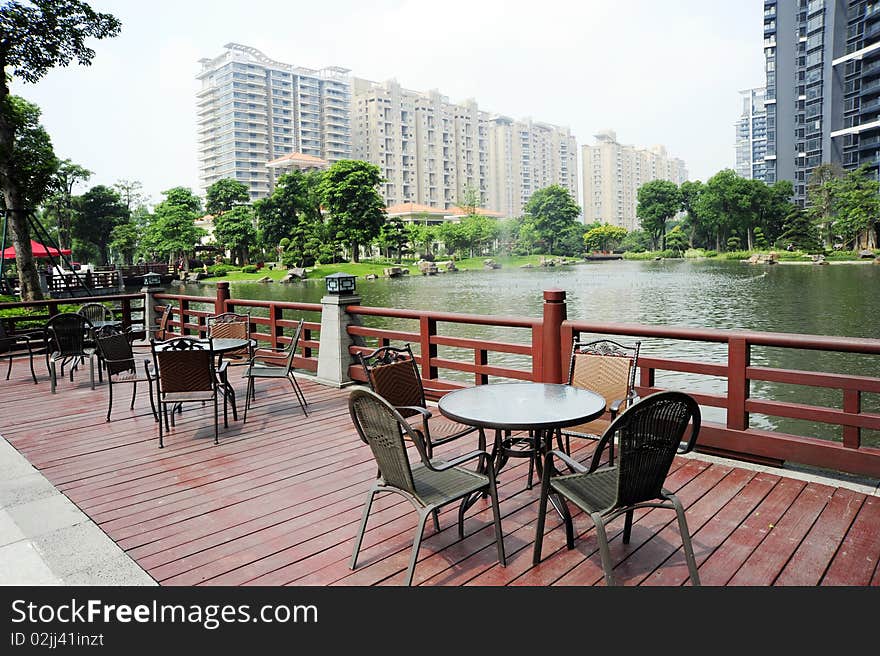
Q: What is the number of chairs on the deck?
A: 12